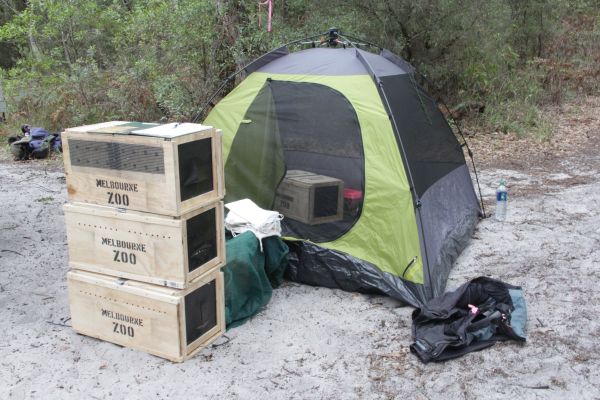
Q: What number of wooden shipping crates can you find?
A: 4